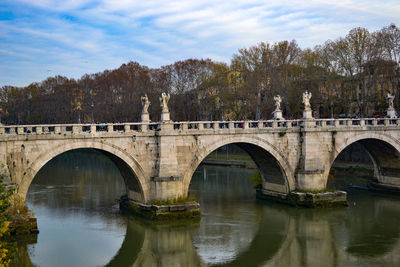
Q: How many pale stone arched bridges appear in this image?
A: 1